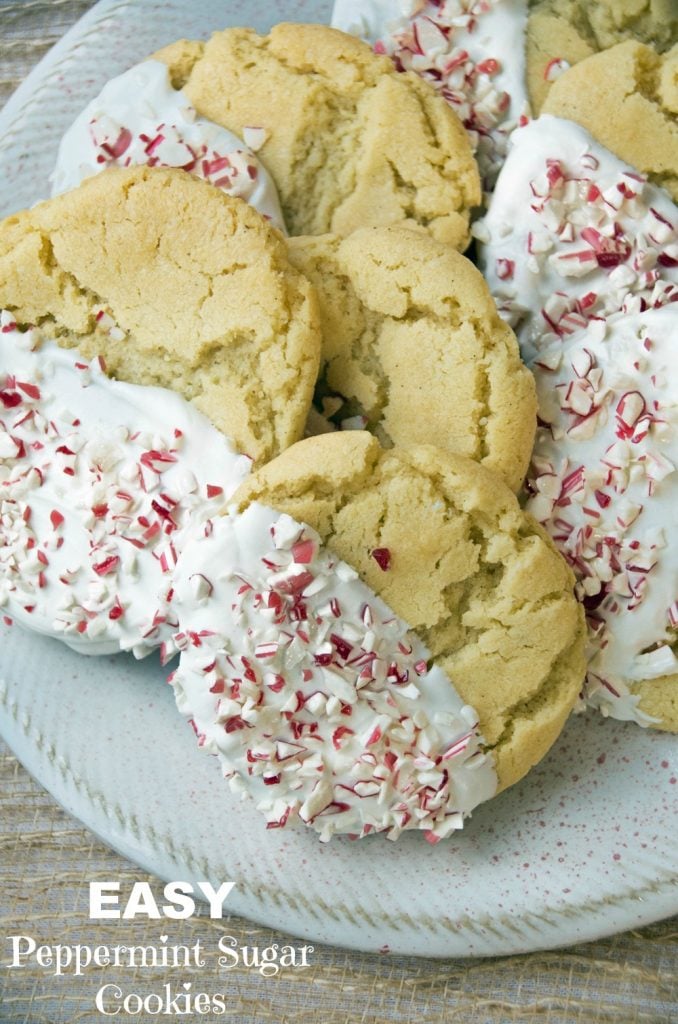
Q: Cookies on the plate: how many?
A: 7